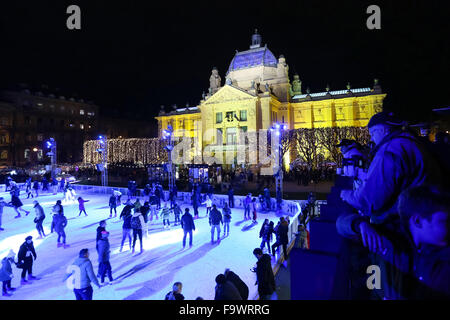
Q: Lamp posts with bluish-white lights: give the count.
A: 4